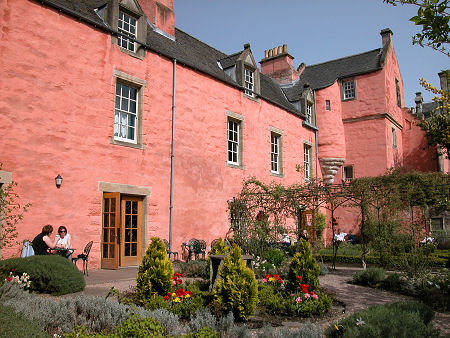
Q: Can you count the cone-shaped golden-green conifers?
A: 4